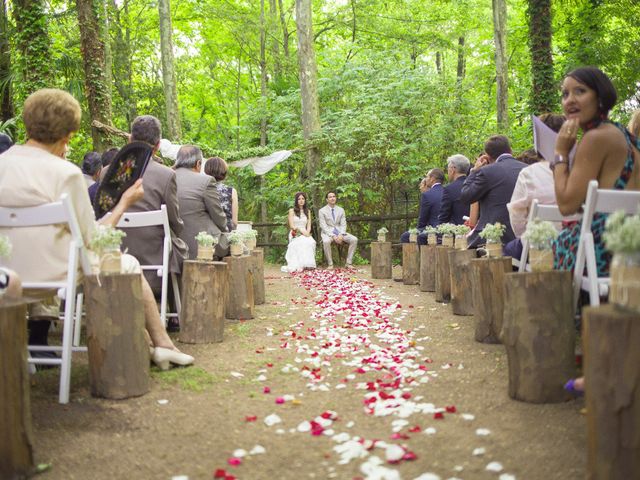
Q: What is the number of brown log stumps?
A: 13